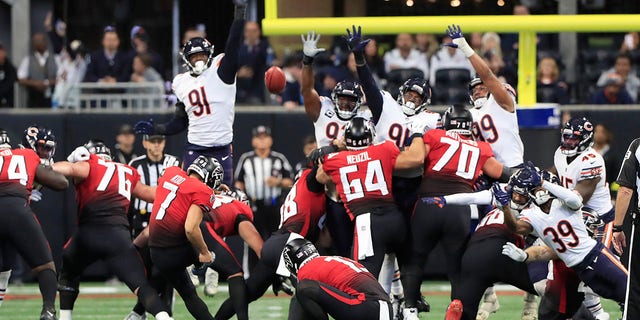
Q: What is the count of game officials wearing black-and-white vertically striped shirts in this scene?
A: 3